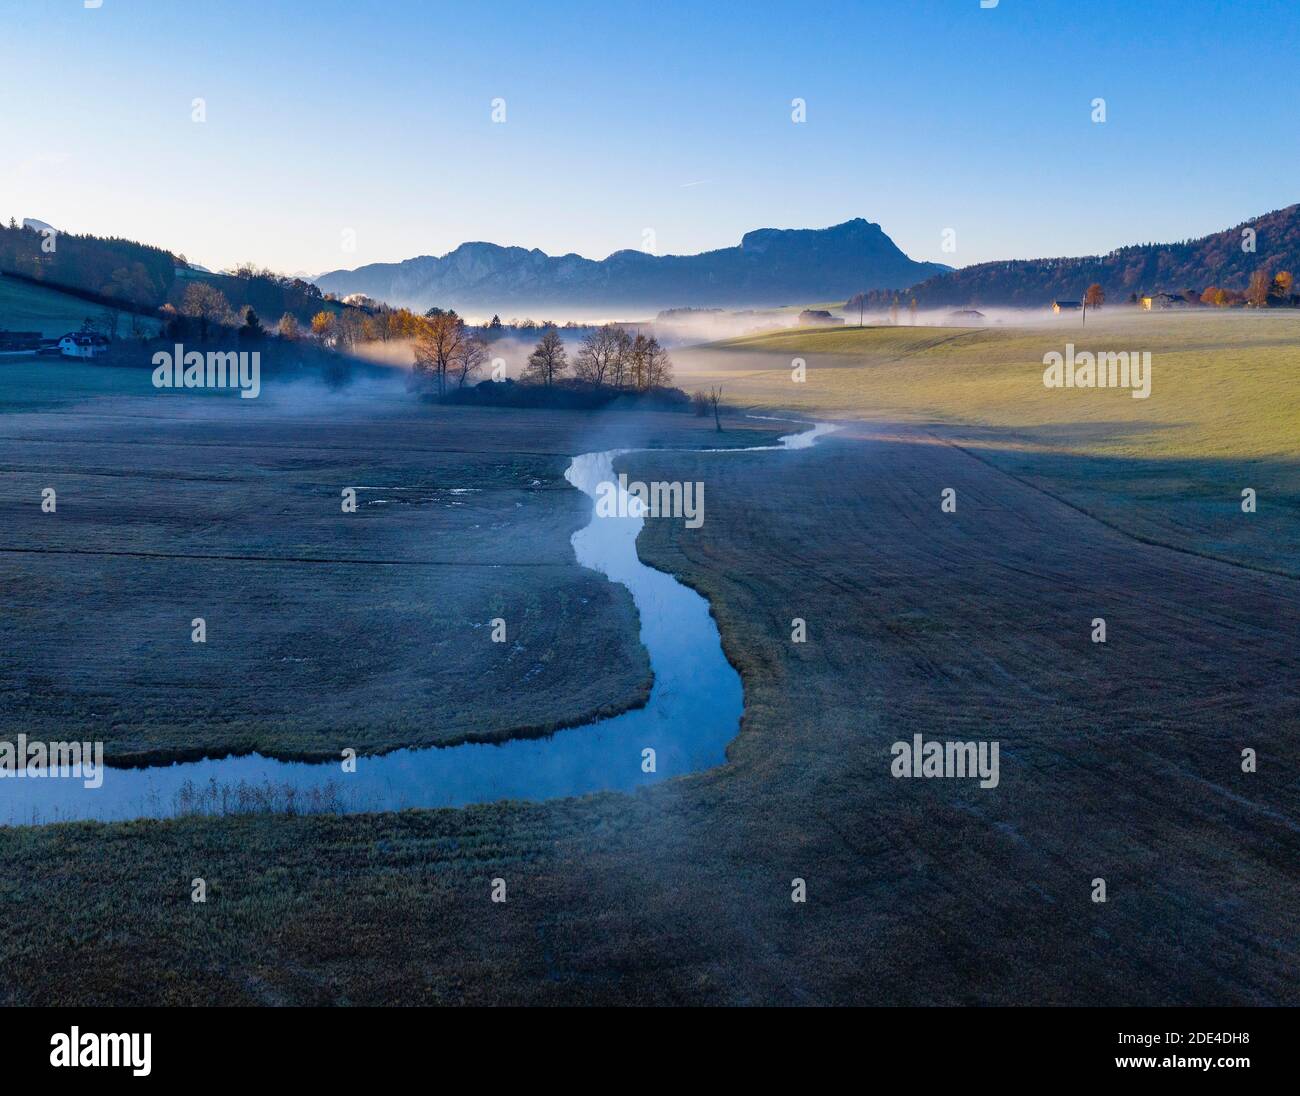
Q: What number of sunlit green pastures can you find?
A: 1